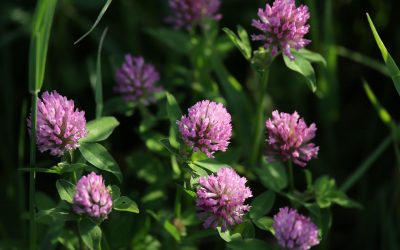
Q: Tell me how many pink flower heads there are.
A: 9